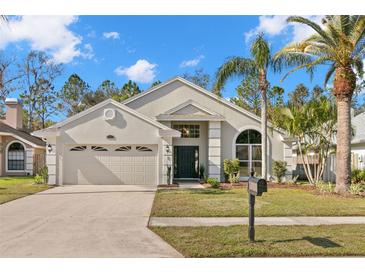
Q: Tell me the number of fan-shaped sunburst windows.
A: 4